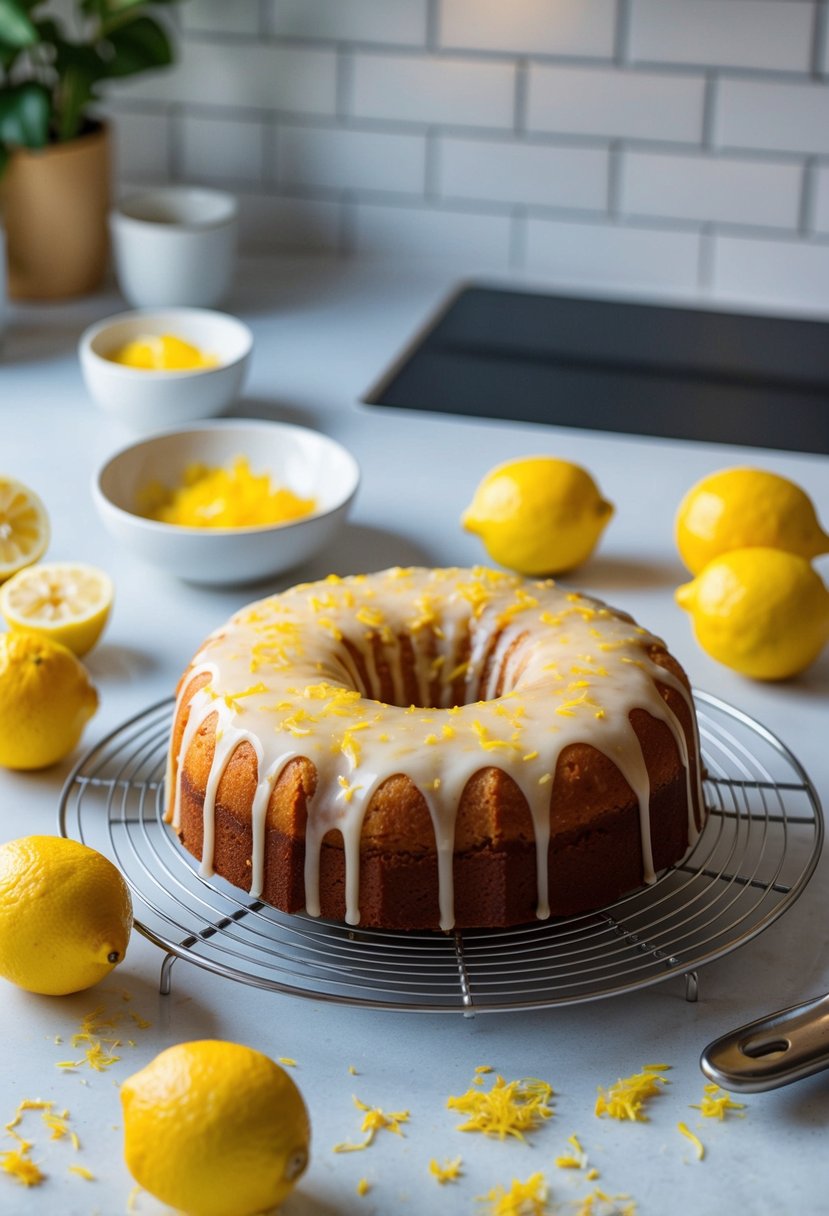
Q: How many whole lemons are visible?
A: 6